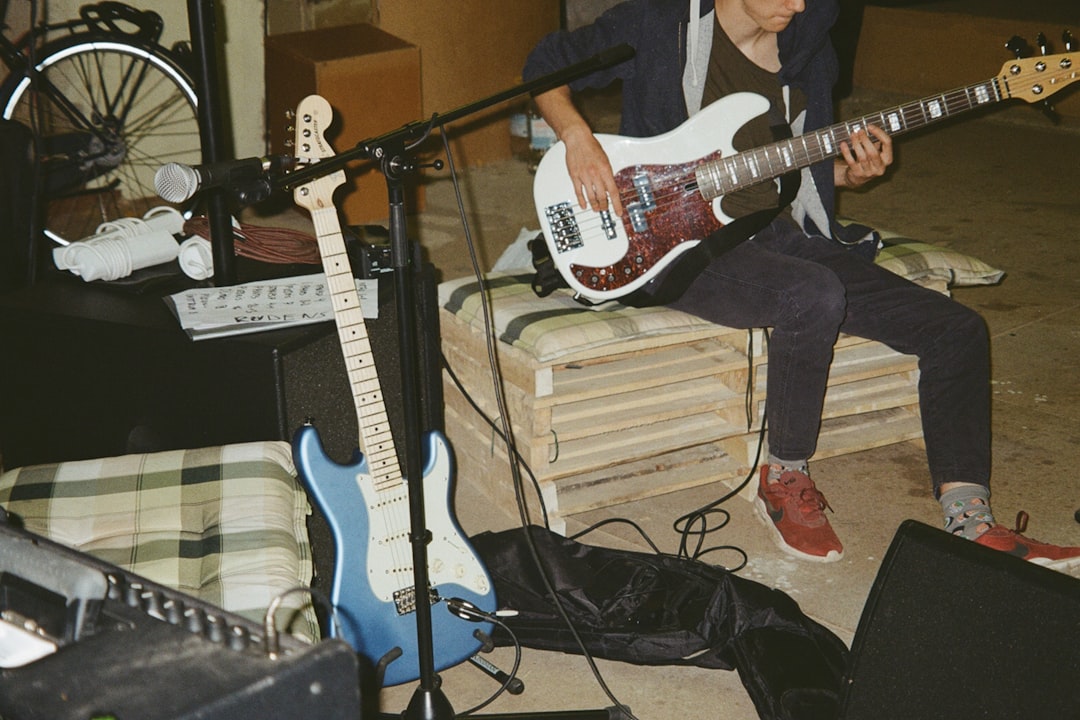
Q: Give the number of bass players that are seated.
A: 1